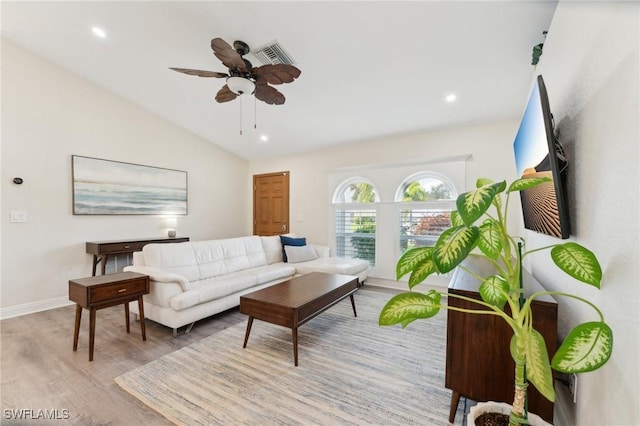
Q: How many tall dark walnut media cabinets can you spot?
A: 1